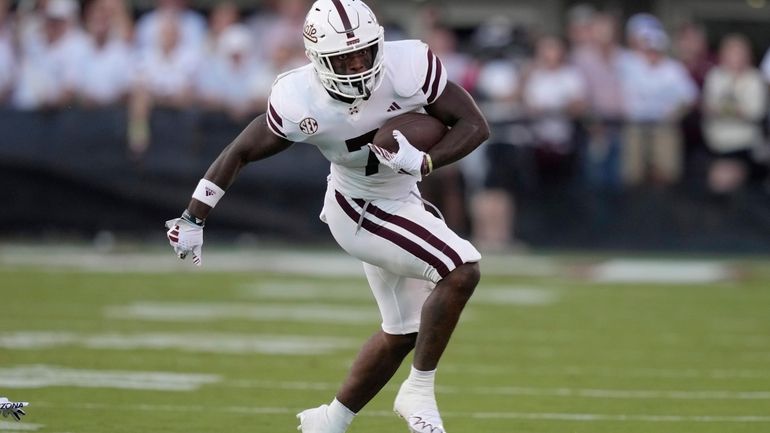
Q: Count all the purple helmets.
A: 0